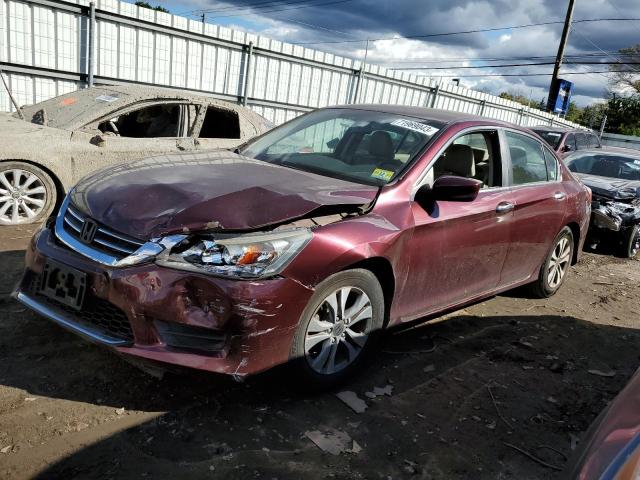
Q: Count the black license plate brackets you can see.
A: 1